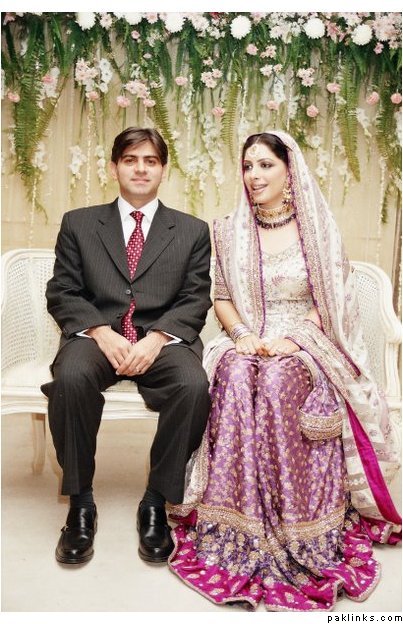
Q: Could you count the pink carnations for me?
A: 12